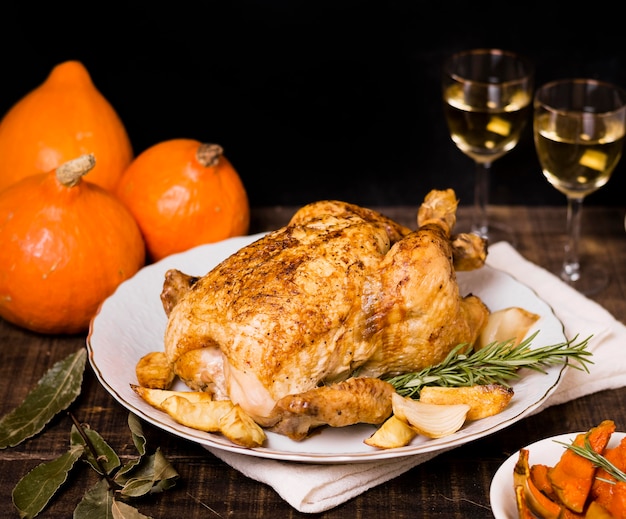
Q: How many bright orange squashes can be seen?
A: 3